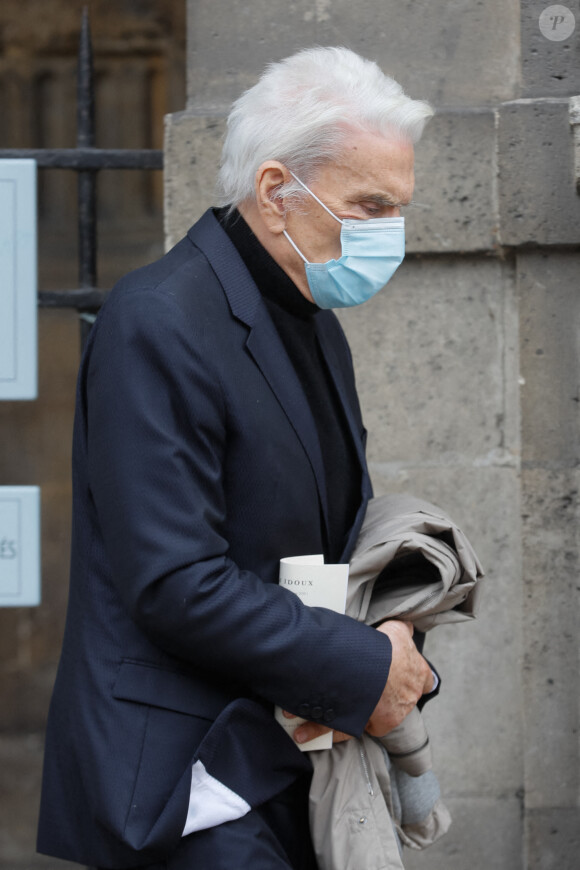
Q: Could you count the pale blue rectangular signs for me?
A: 2